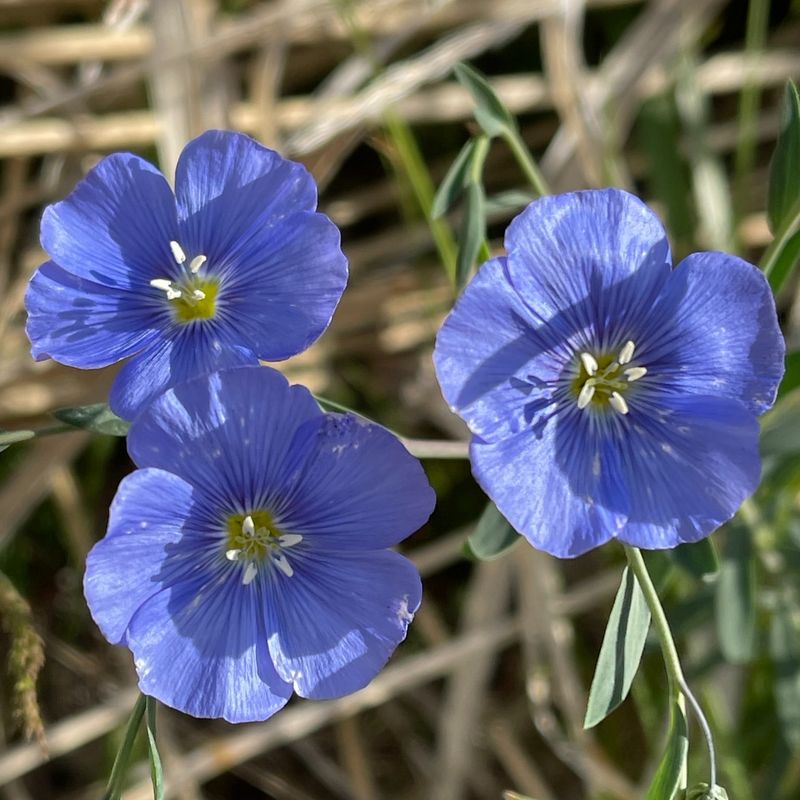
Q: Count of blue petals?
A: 15